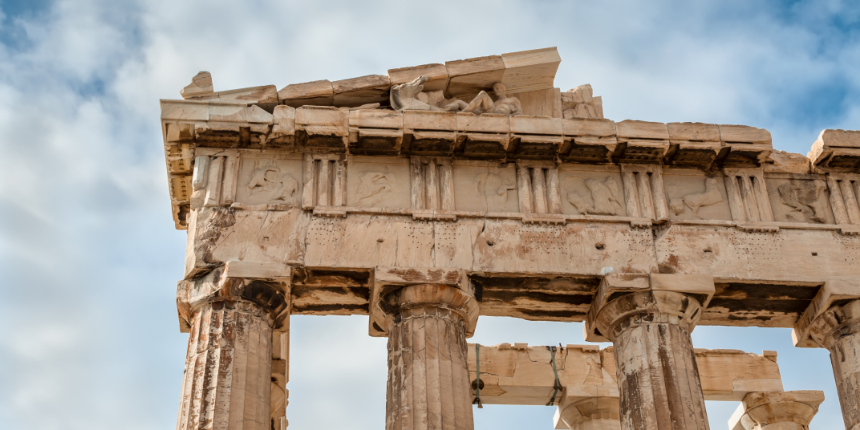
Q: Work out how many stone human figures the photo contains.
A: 1